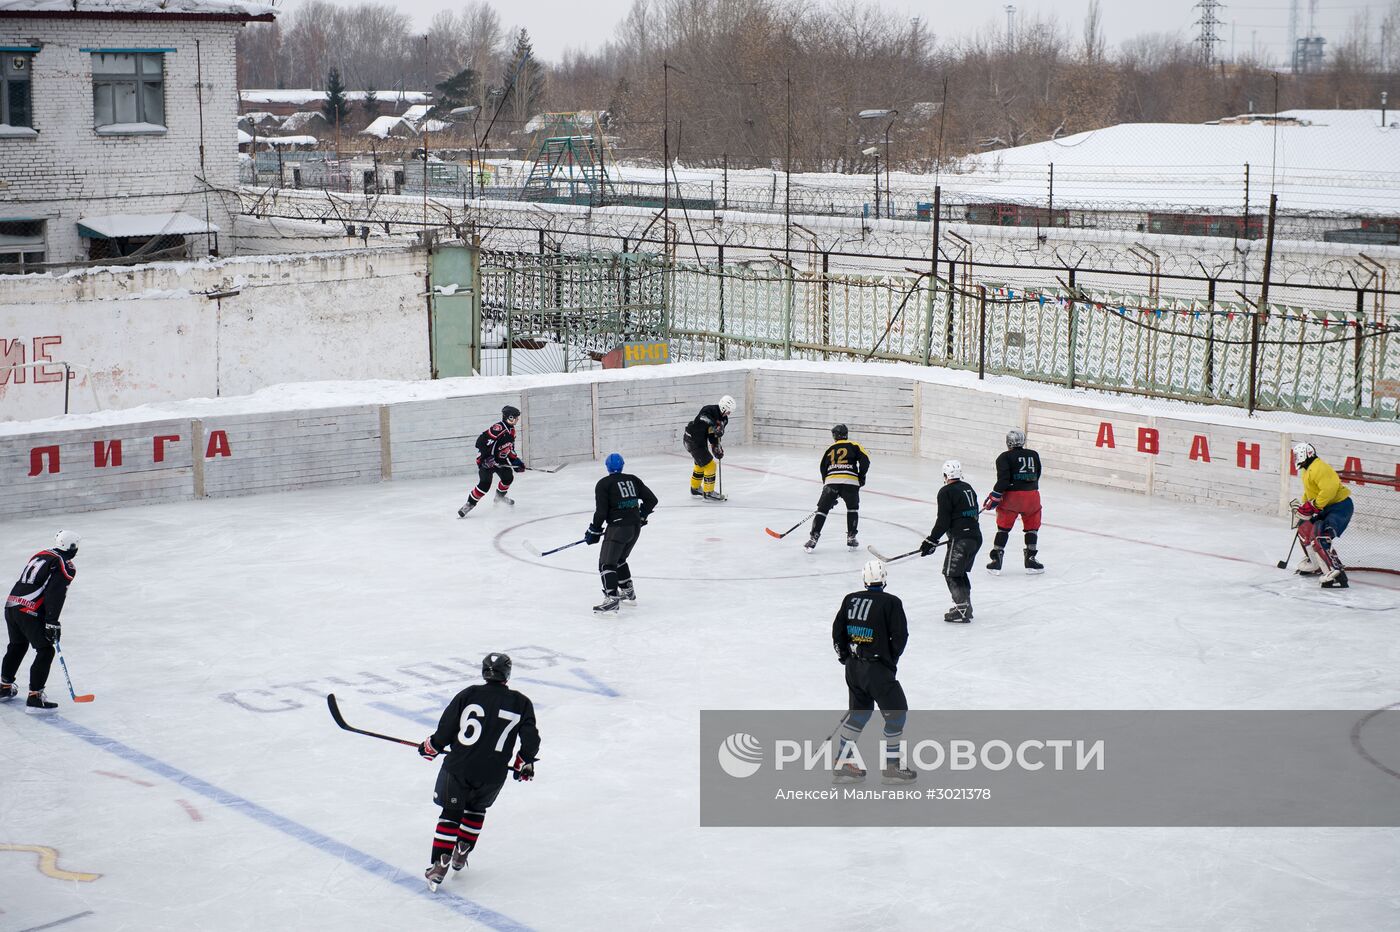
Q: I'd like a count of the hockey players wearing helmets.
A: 10